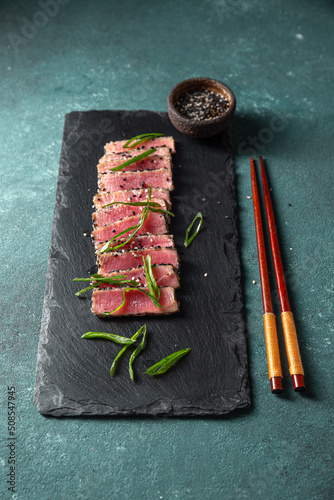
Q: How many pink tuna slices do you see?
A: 11